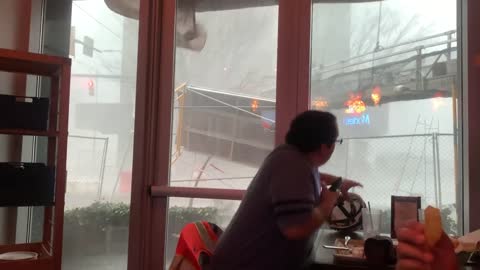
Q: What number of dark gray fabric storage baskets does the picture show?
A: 2